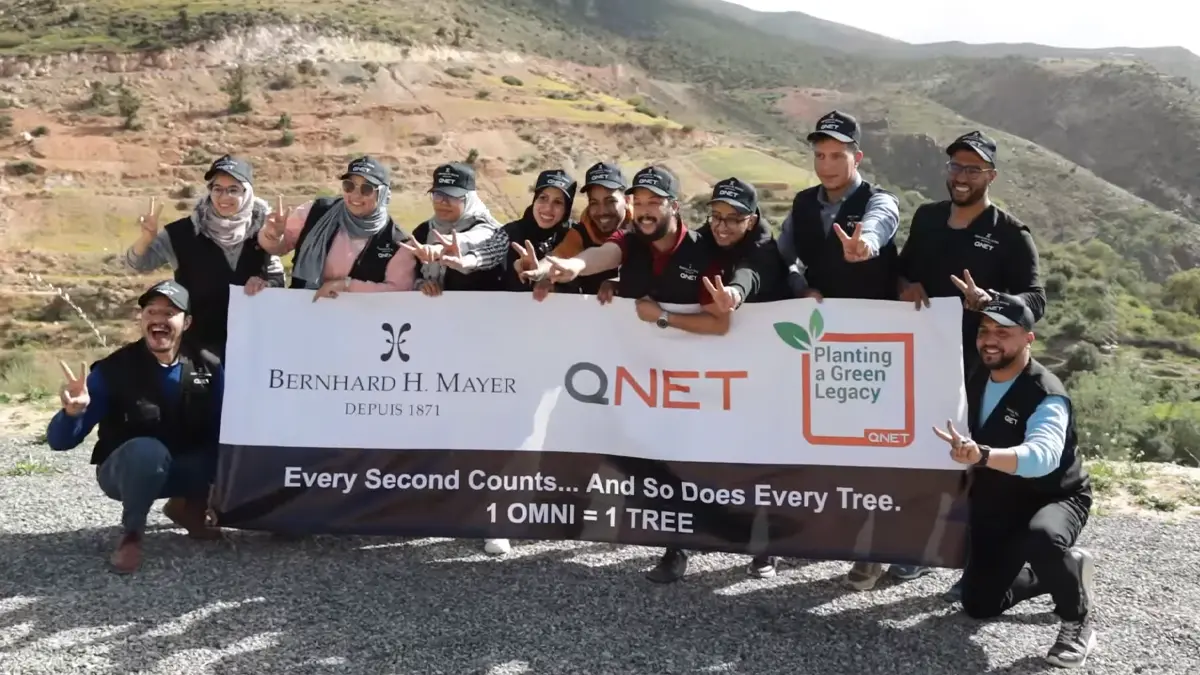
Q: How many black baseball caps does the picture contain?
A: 11